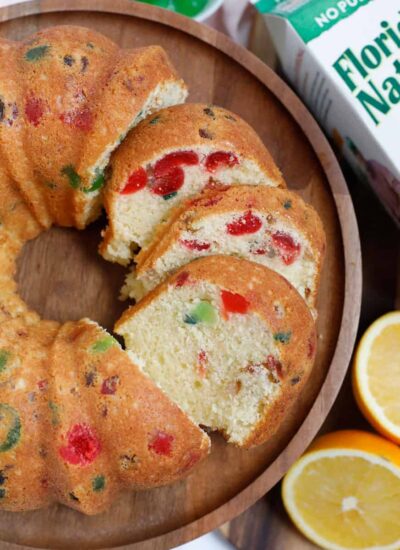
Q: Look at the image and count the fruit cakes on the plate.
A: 1